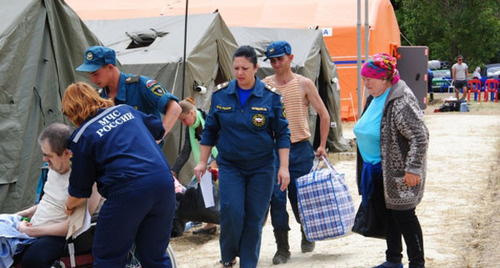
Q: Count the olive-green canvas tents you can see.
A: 3